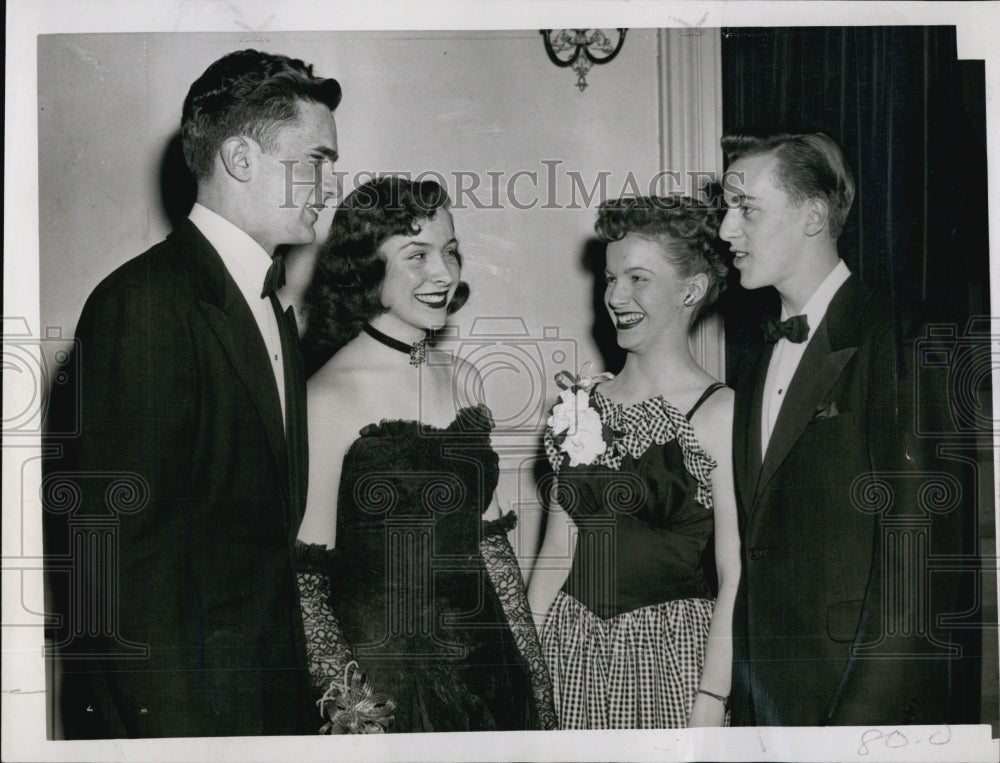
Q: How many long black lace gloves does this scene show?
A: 2